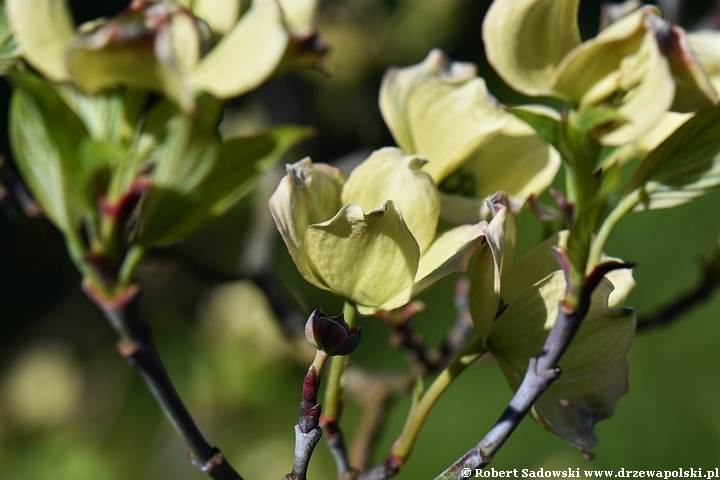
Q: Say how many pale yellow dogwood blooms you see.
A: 5